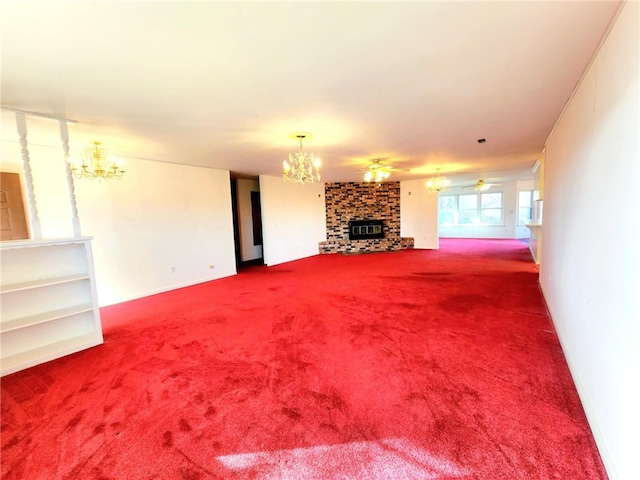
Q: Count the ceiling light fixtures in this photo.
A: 5